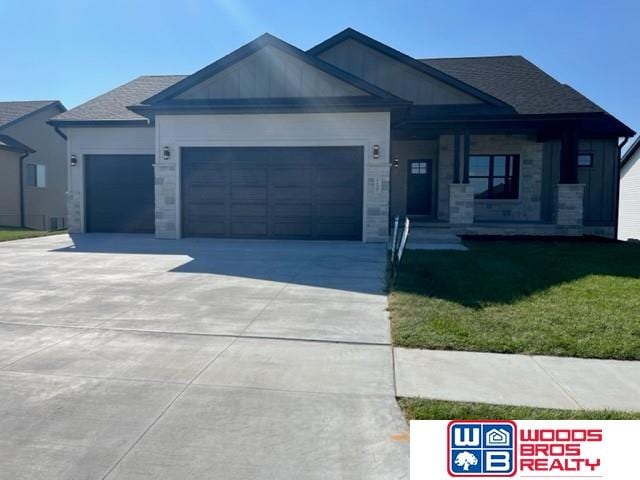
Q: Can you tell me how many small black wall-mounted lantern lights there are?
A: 4